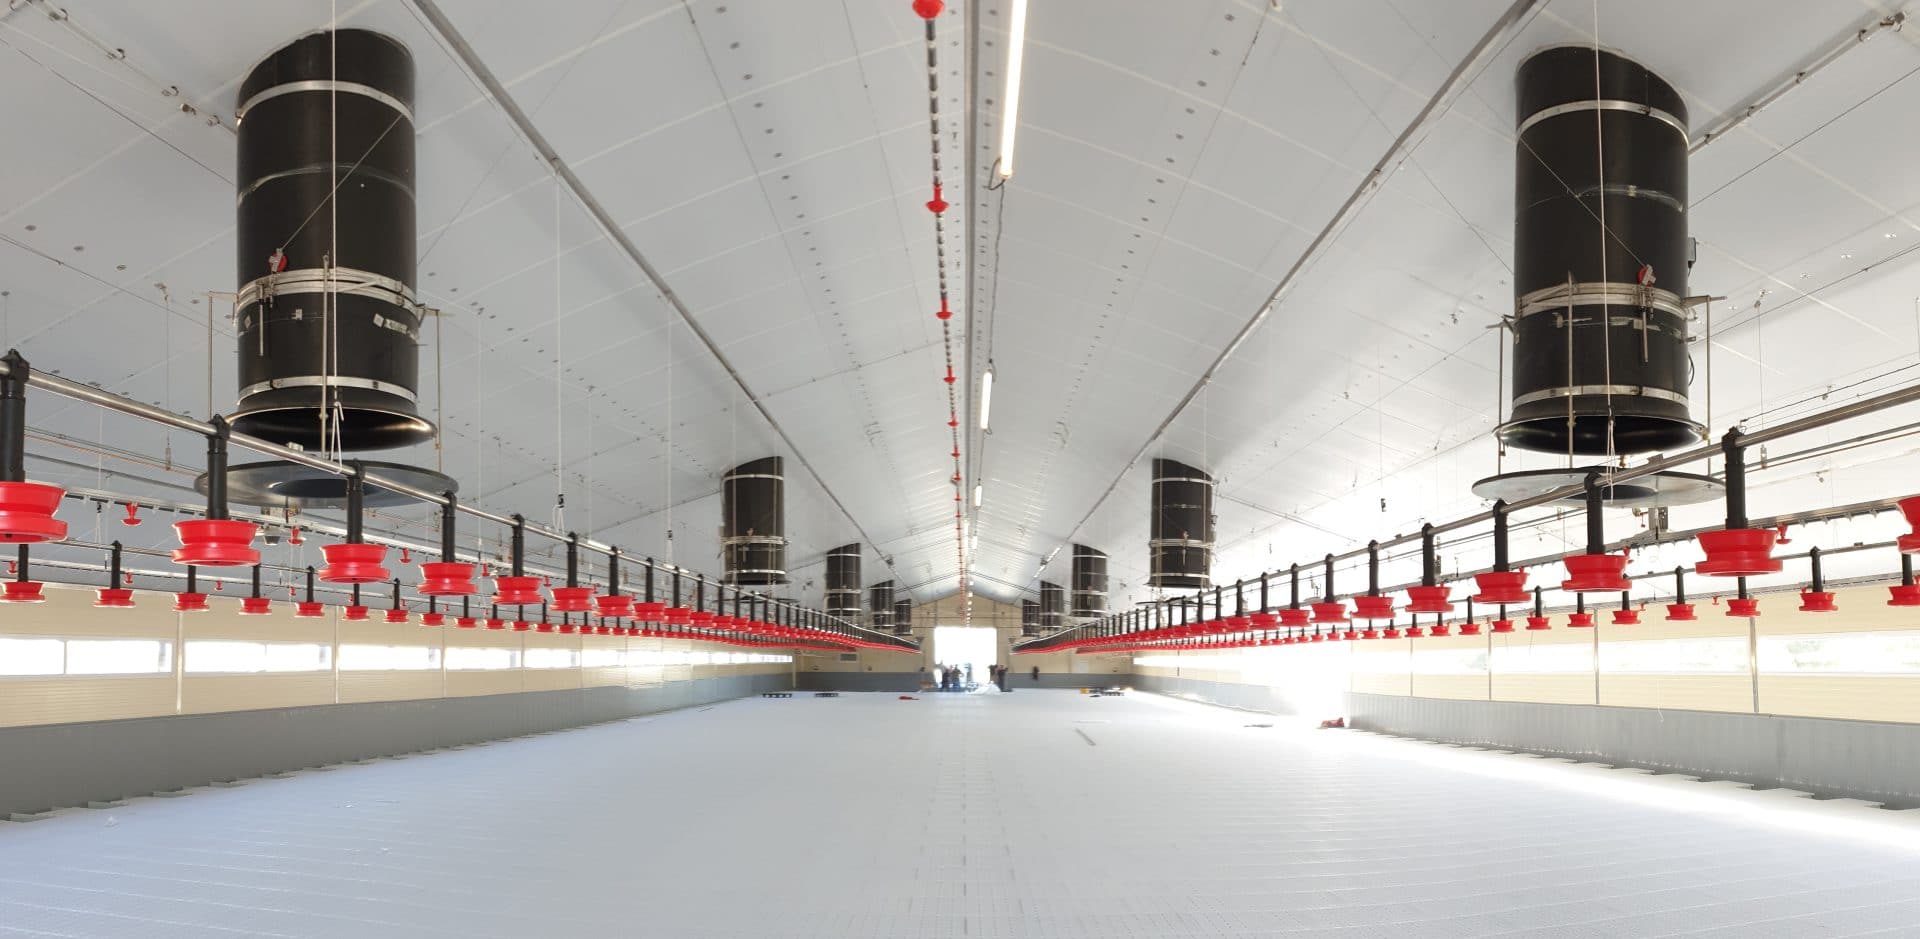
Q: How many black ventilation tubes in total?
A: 10